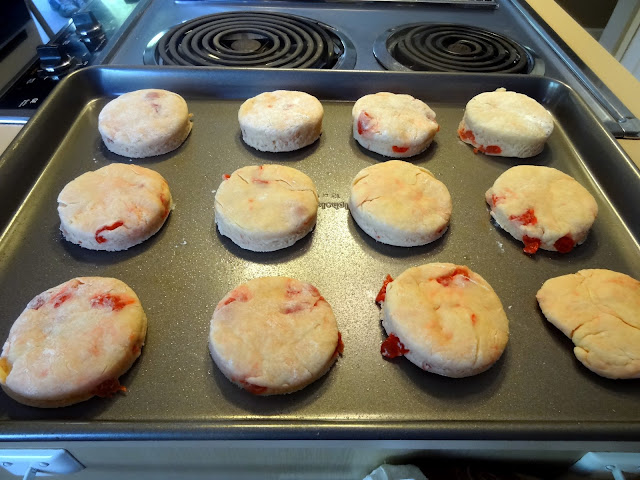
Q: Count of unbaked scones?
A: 12